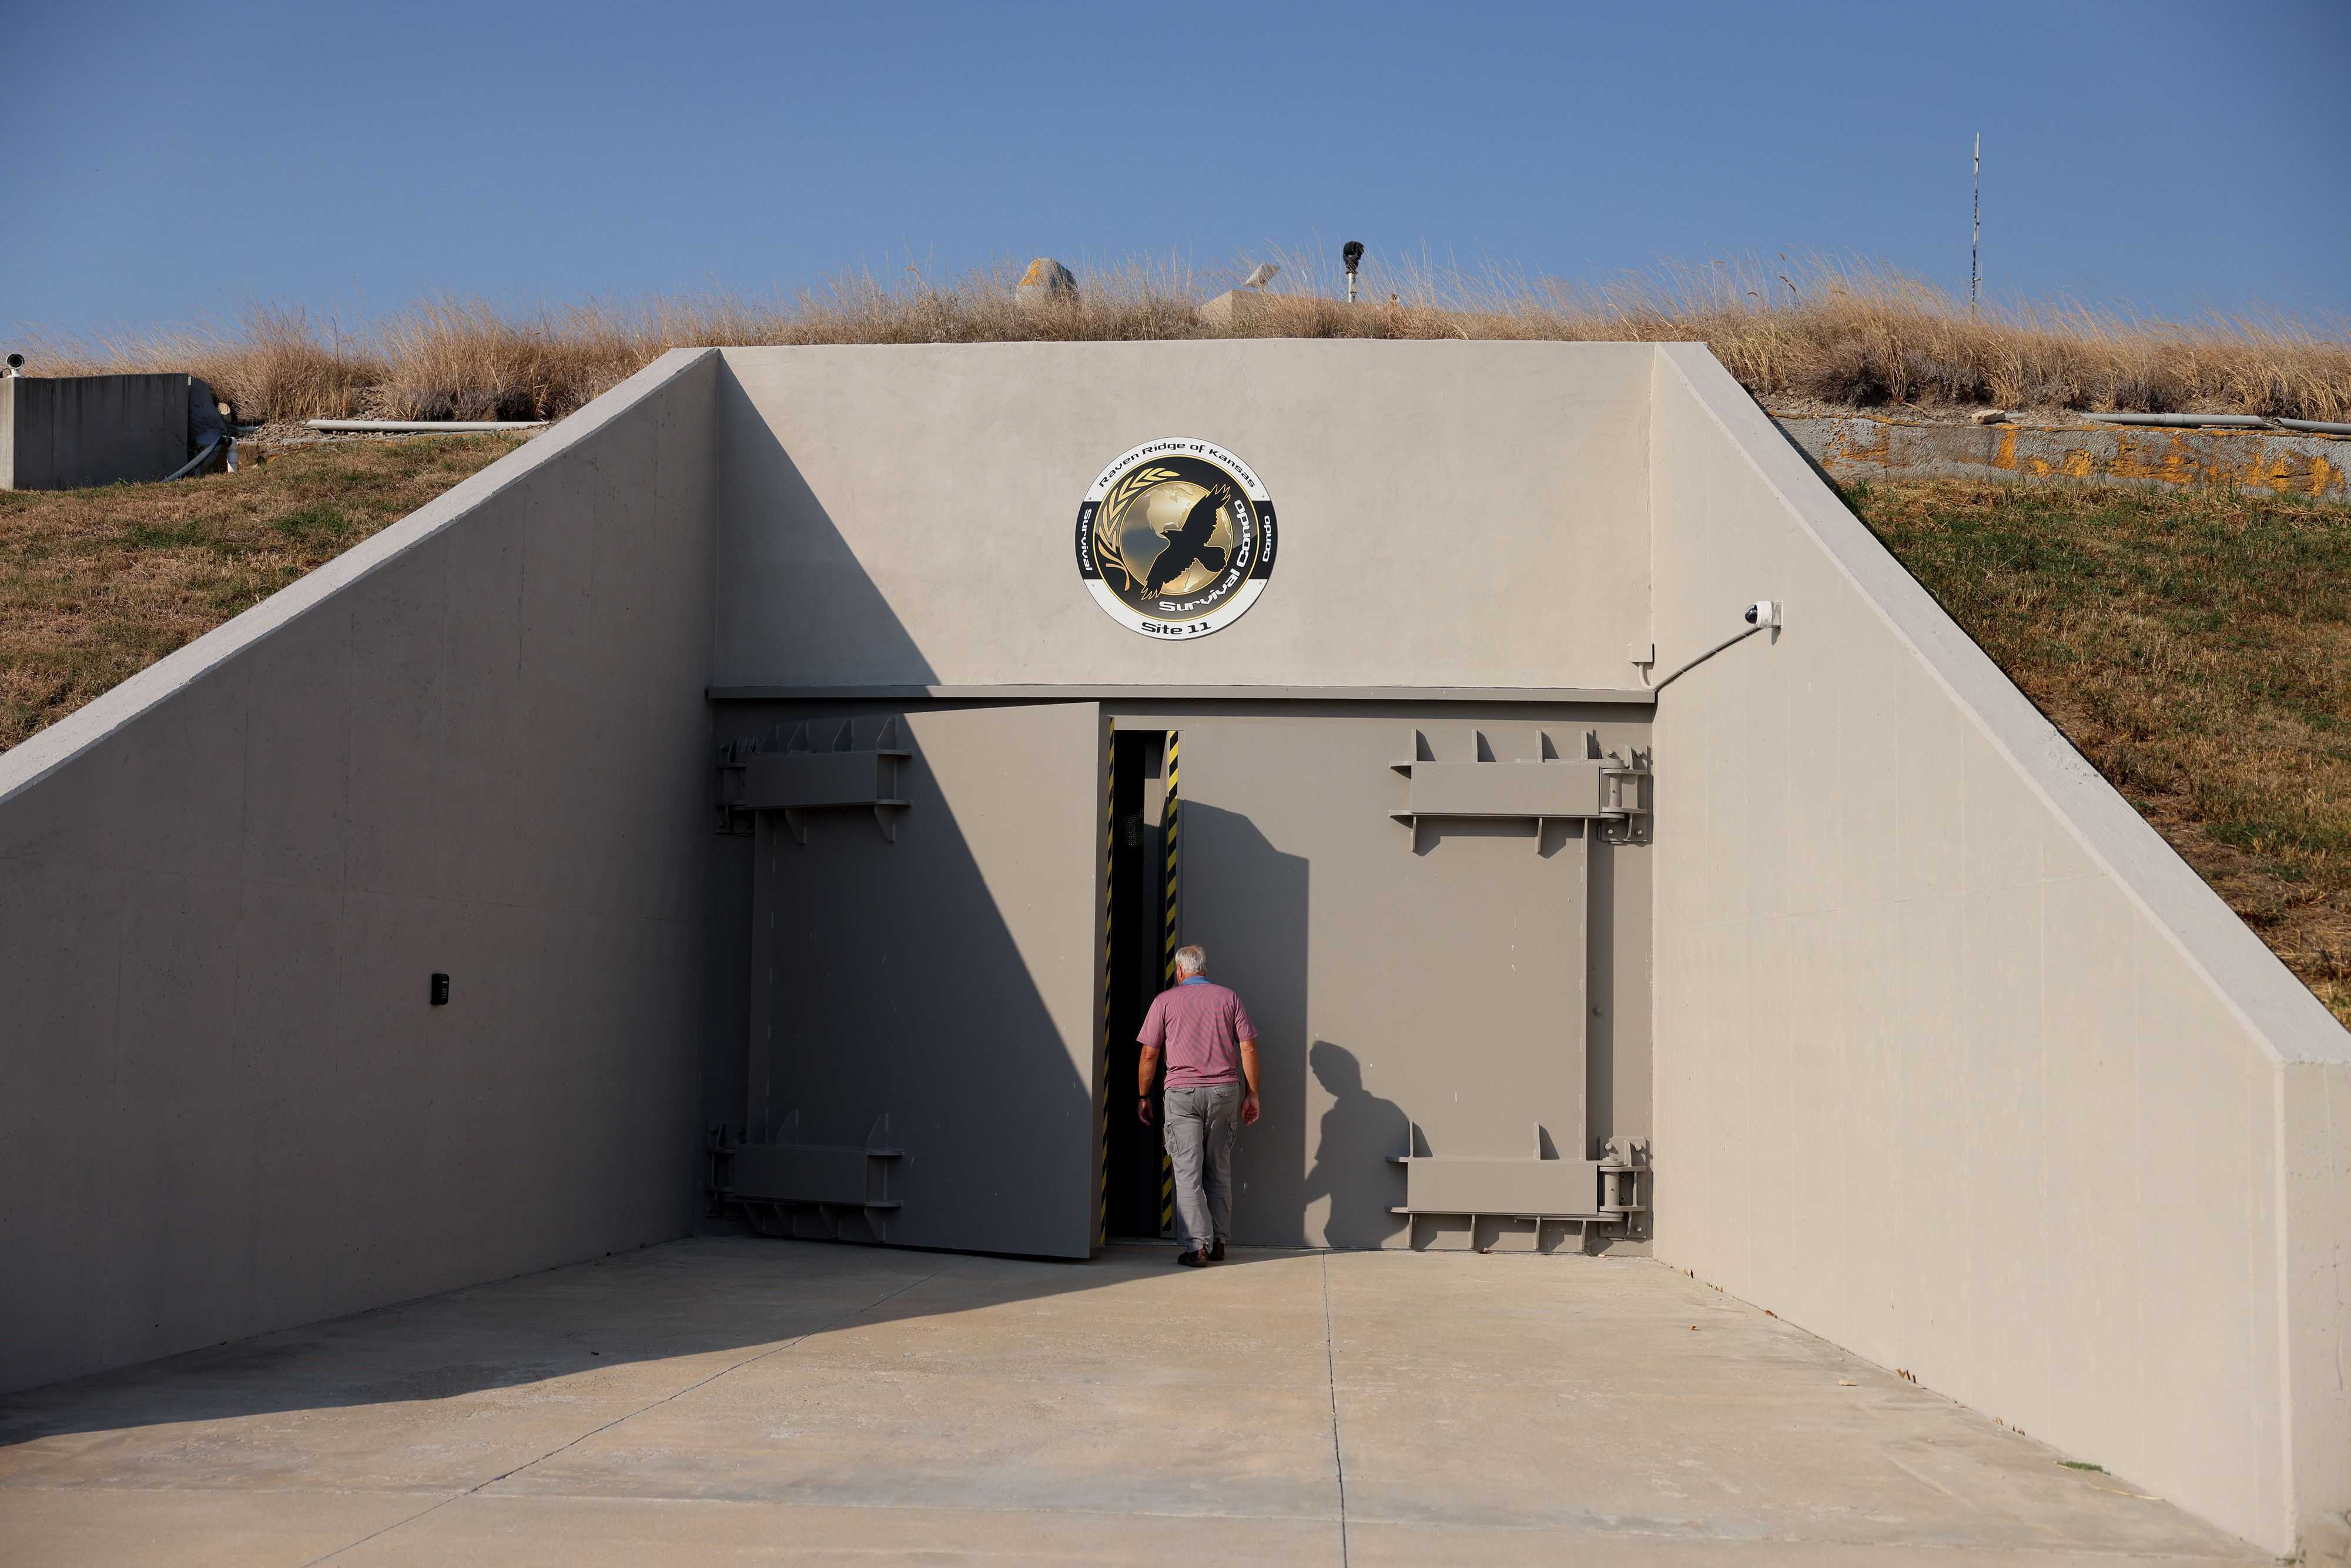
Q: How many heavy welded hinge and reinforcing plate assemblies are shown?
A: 4